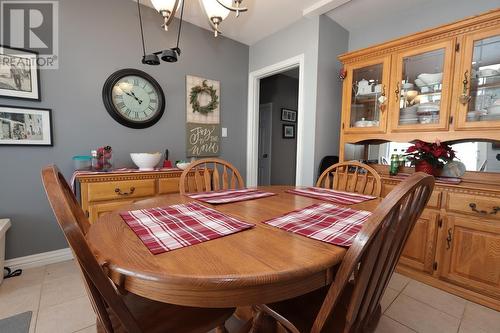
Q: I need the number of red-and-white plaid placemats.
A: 4